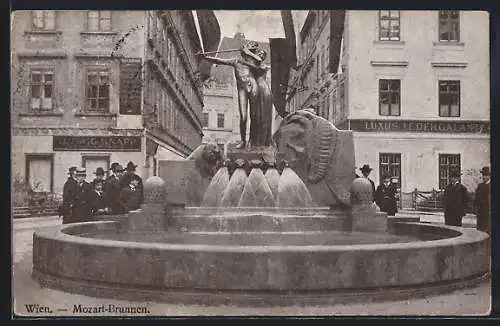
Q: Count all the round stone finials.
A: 2